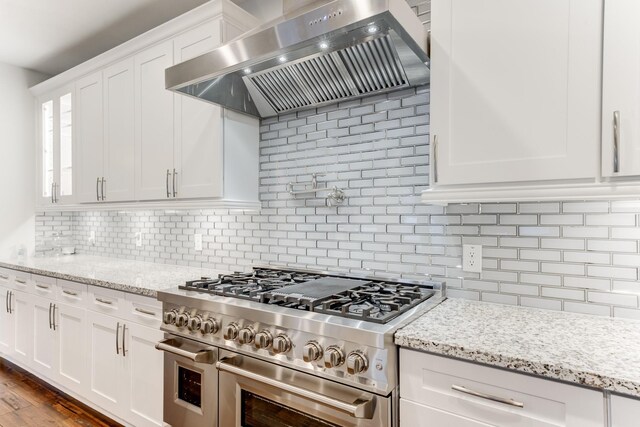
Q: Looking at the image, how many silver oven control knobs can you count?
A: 11